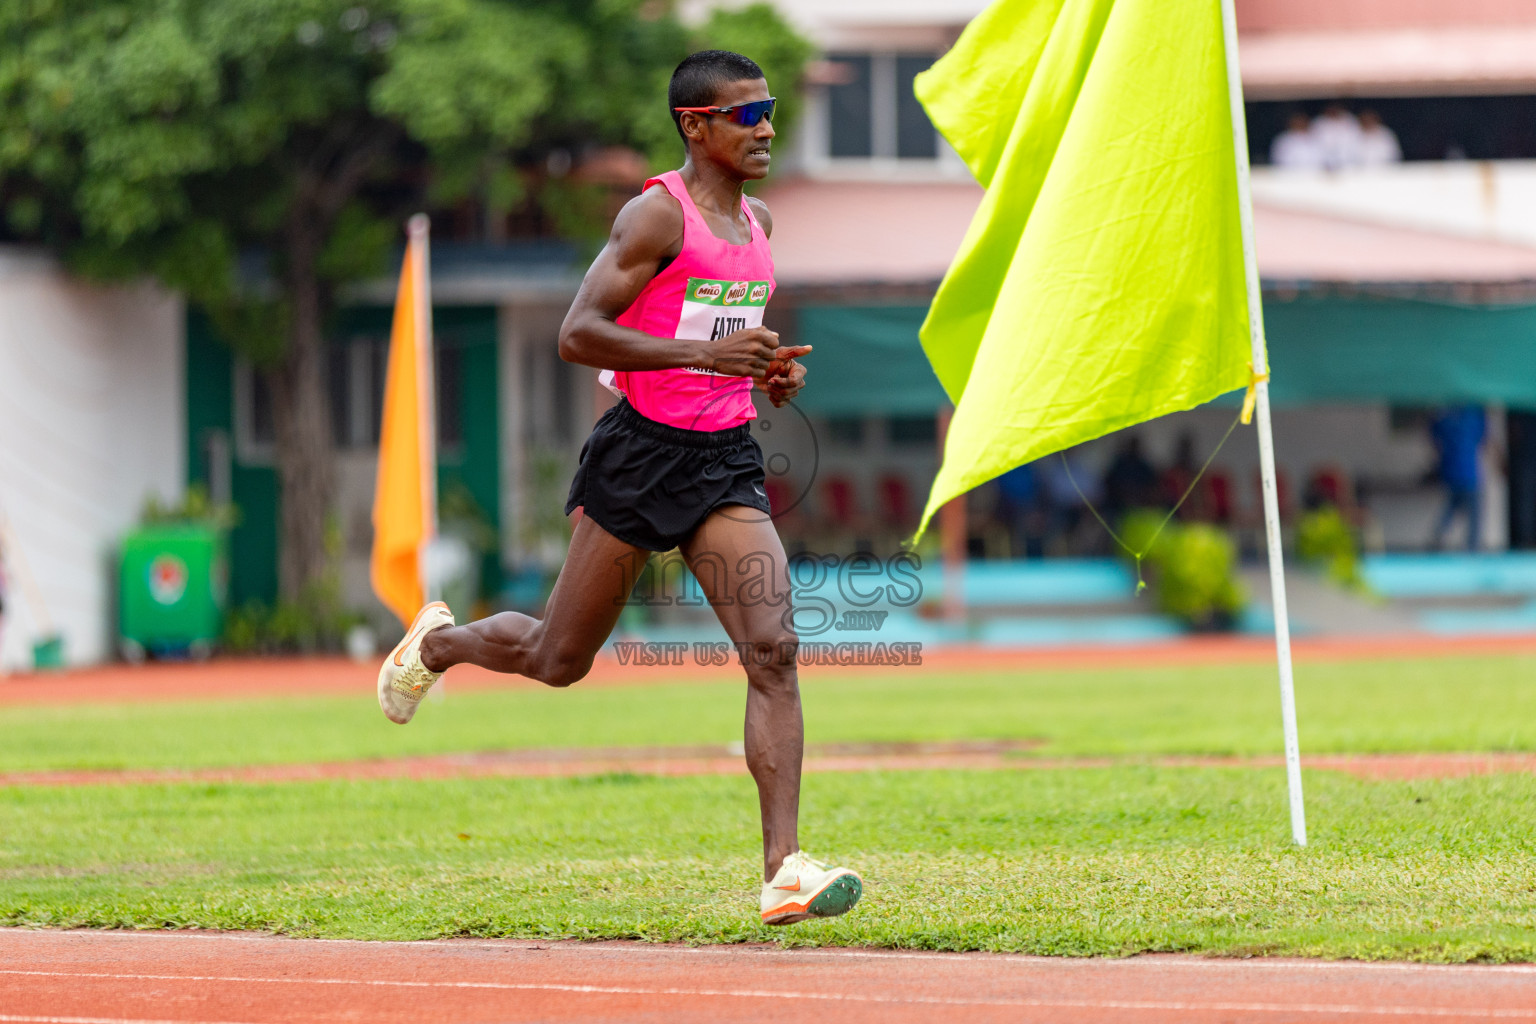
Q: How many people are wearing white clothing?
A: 3